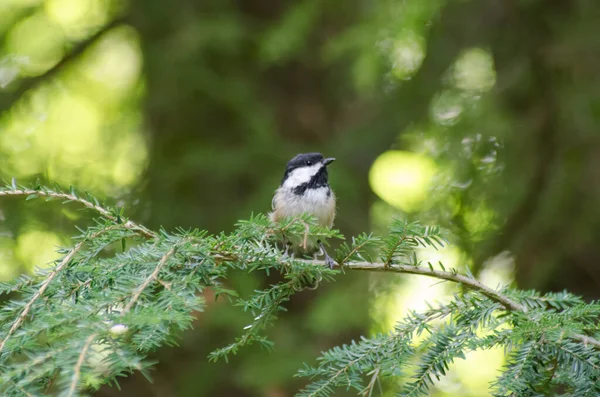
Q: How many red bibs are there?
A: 0